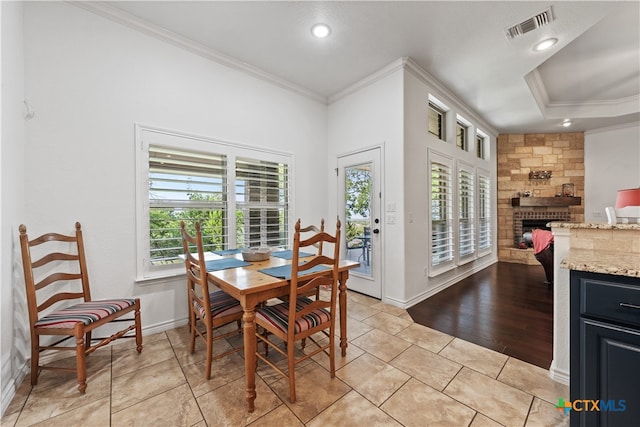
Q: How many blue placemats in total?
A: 4